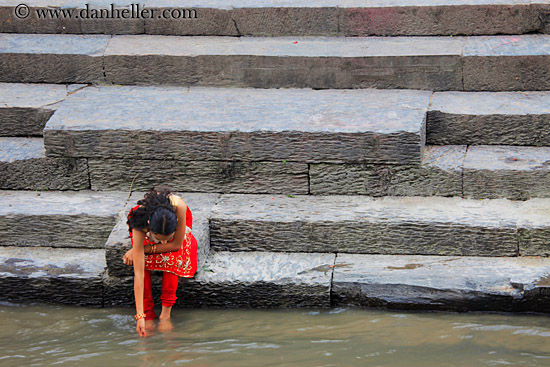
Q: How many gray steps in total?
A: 6